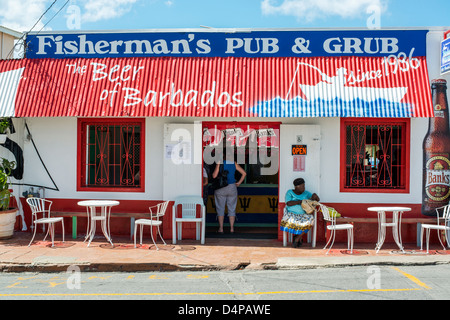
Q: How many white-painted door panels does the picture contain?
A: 2